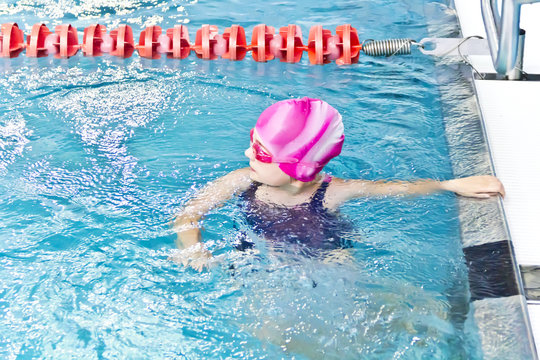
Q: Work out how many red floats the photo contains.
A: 13